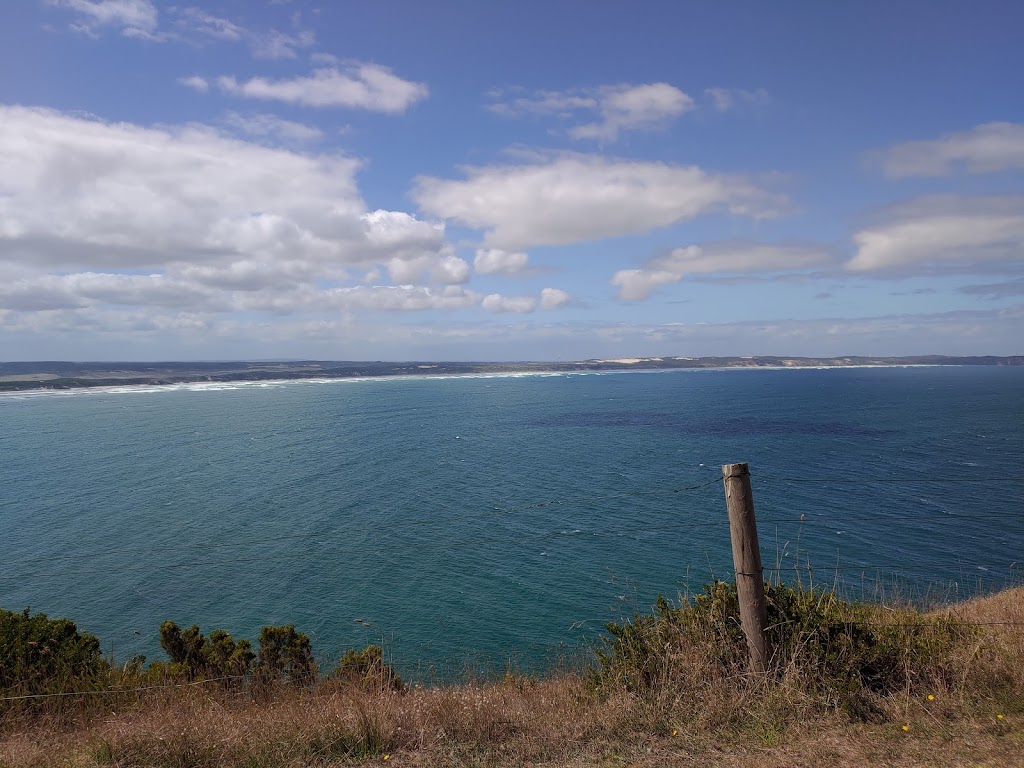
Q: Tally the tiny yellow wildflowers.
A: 5